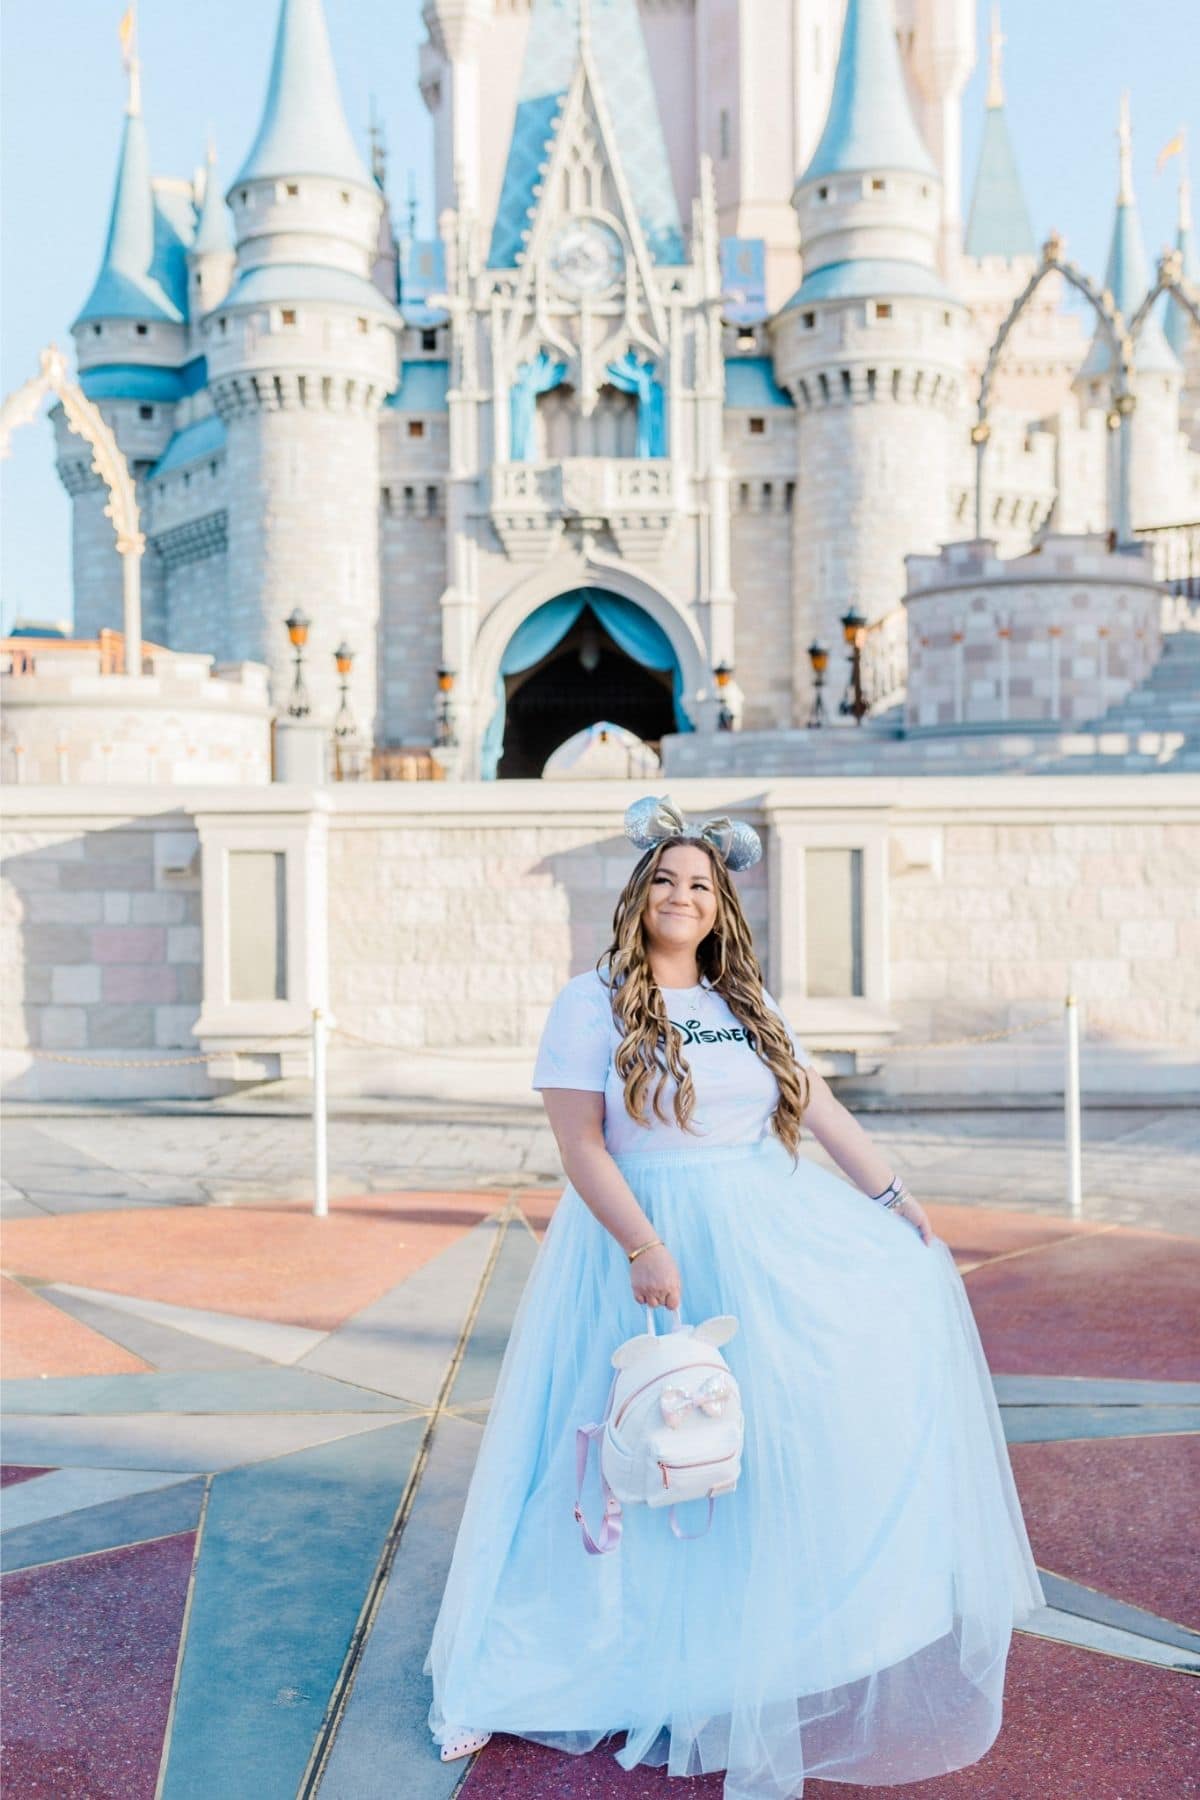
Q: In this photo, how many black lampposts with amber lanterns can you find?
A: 6